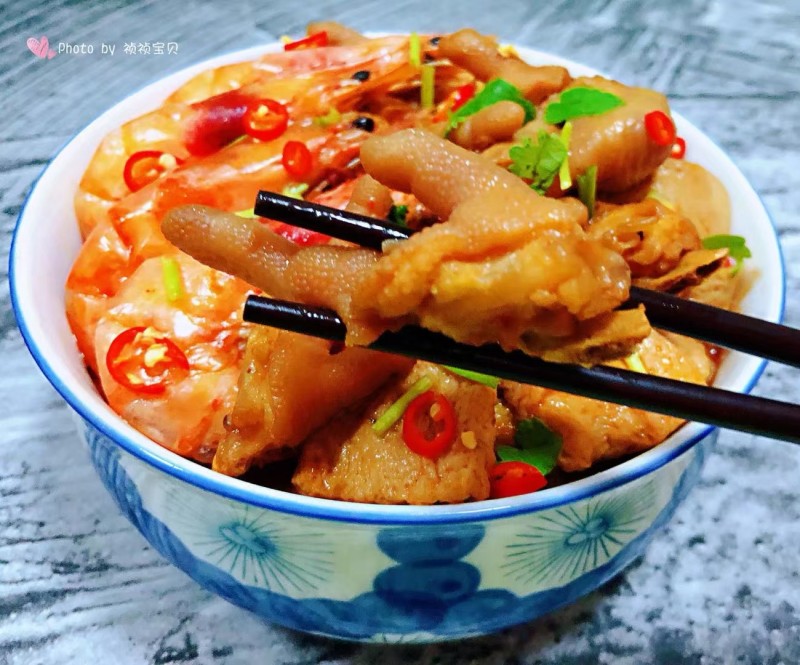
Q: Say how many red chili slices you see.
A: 10